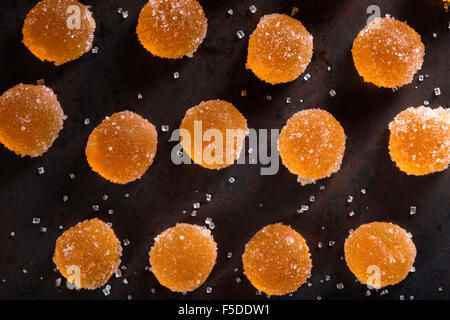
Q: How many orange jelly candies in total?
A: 13